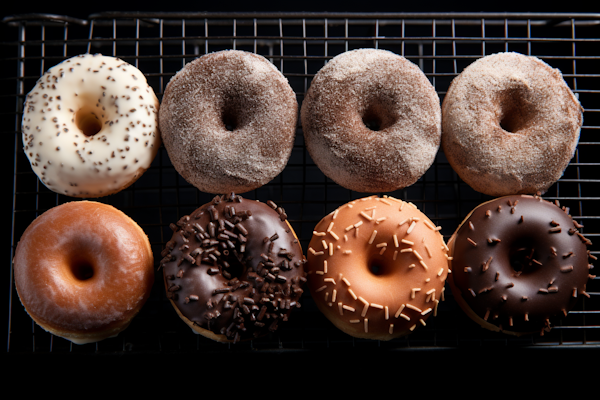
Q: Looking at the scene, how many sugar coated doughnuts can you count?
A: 3